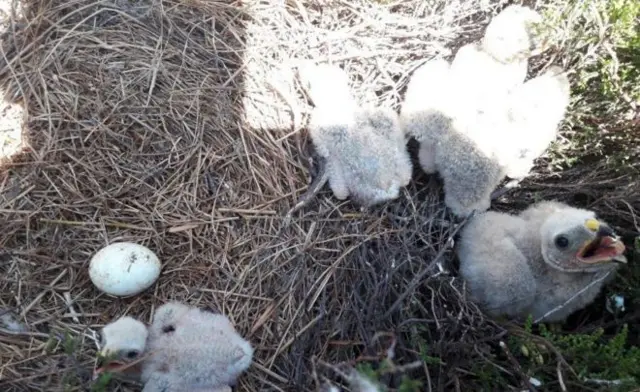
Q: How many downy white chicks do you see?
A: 5